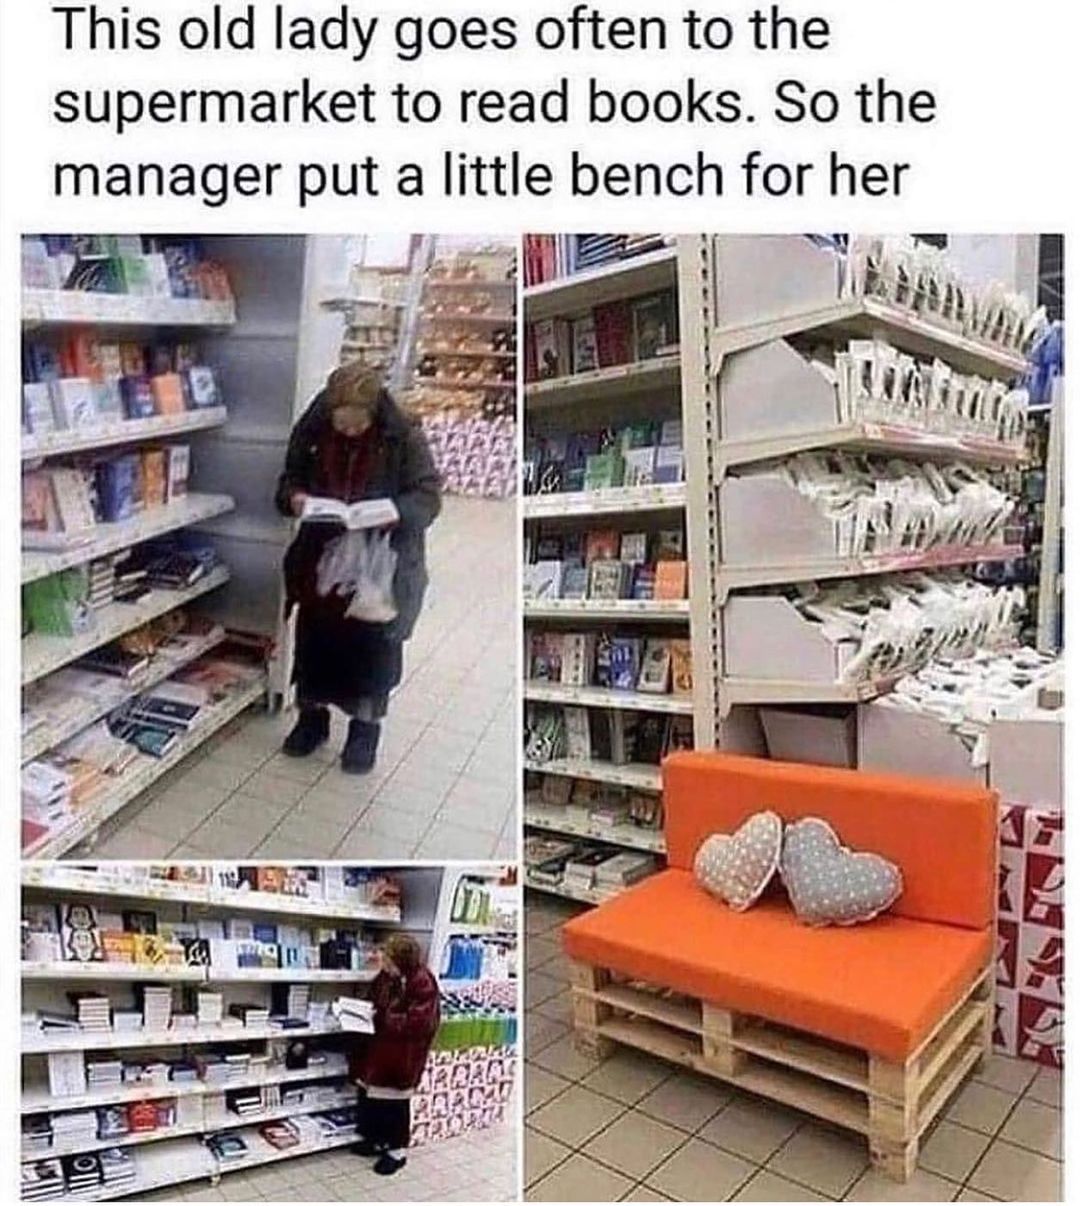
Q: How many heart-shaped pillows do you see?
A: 2